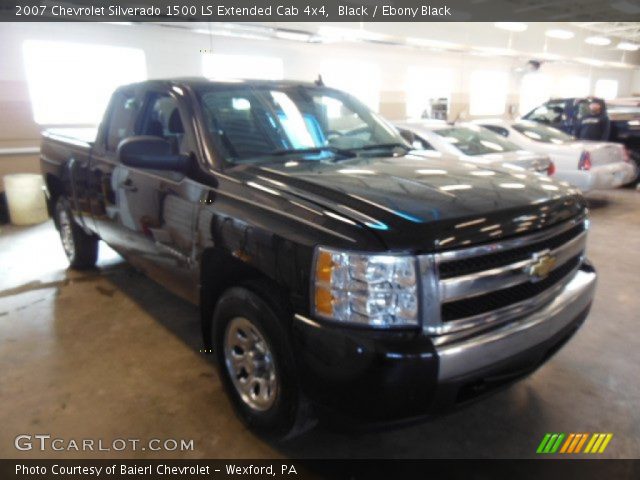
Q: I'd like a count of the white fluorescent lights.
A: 4